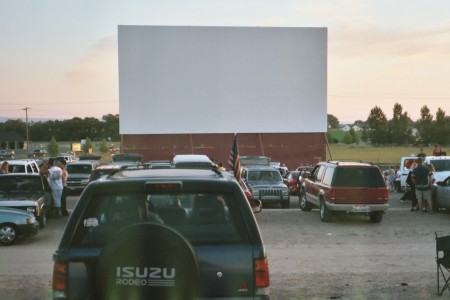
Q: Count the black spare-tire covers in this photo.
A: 1